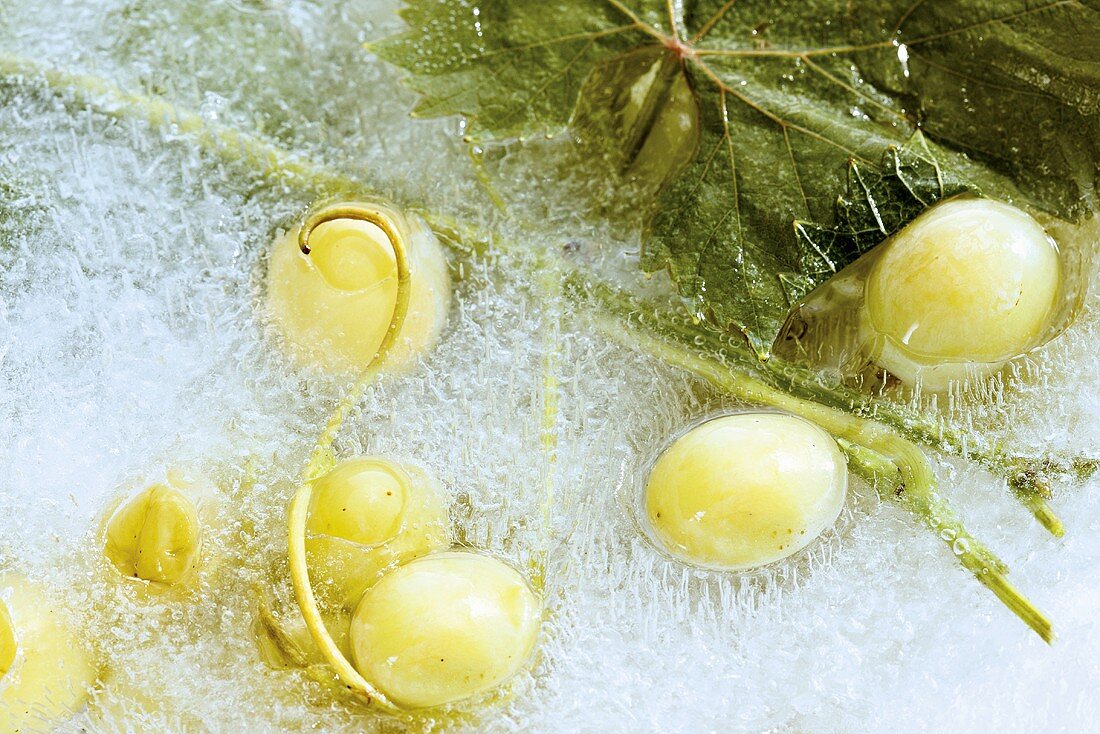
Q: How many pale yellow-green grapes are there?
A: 7